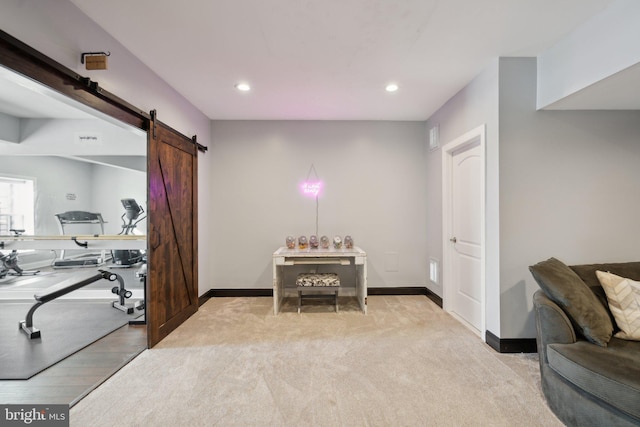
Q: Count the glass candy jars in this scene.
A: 6